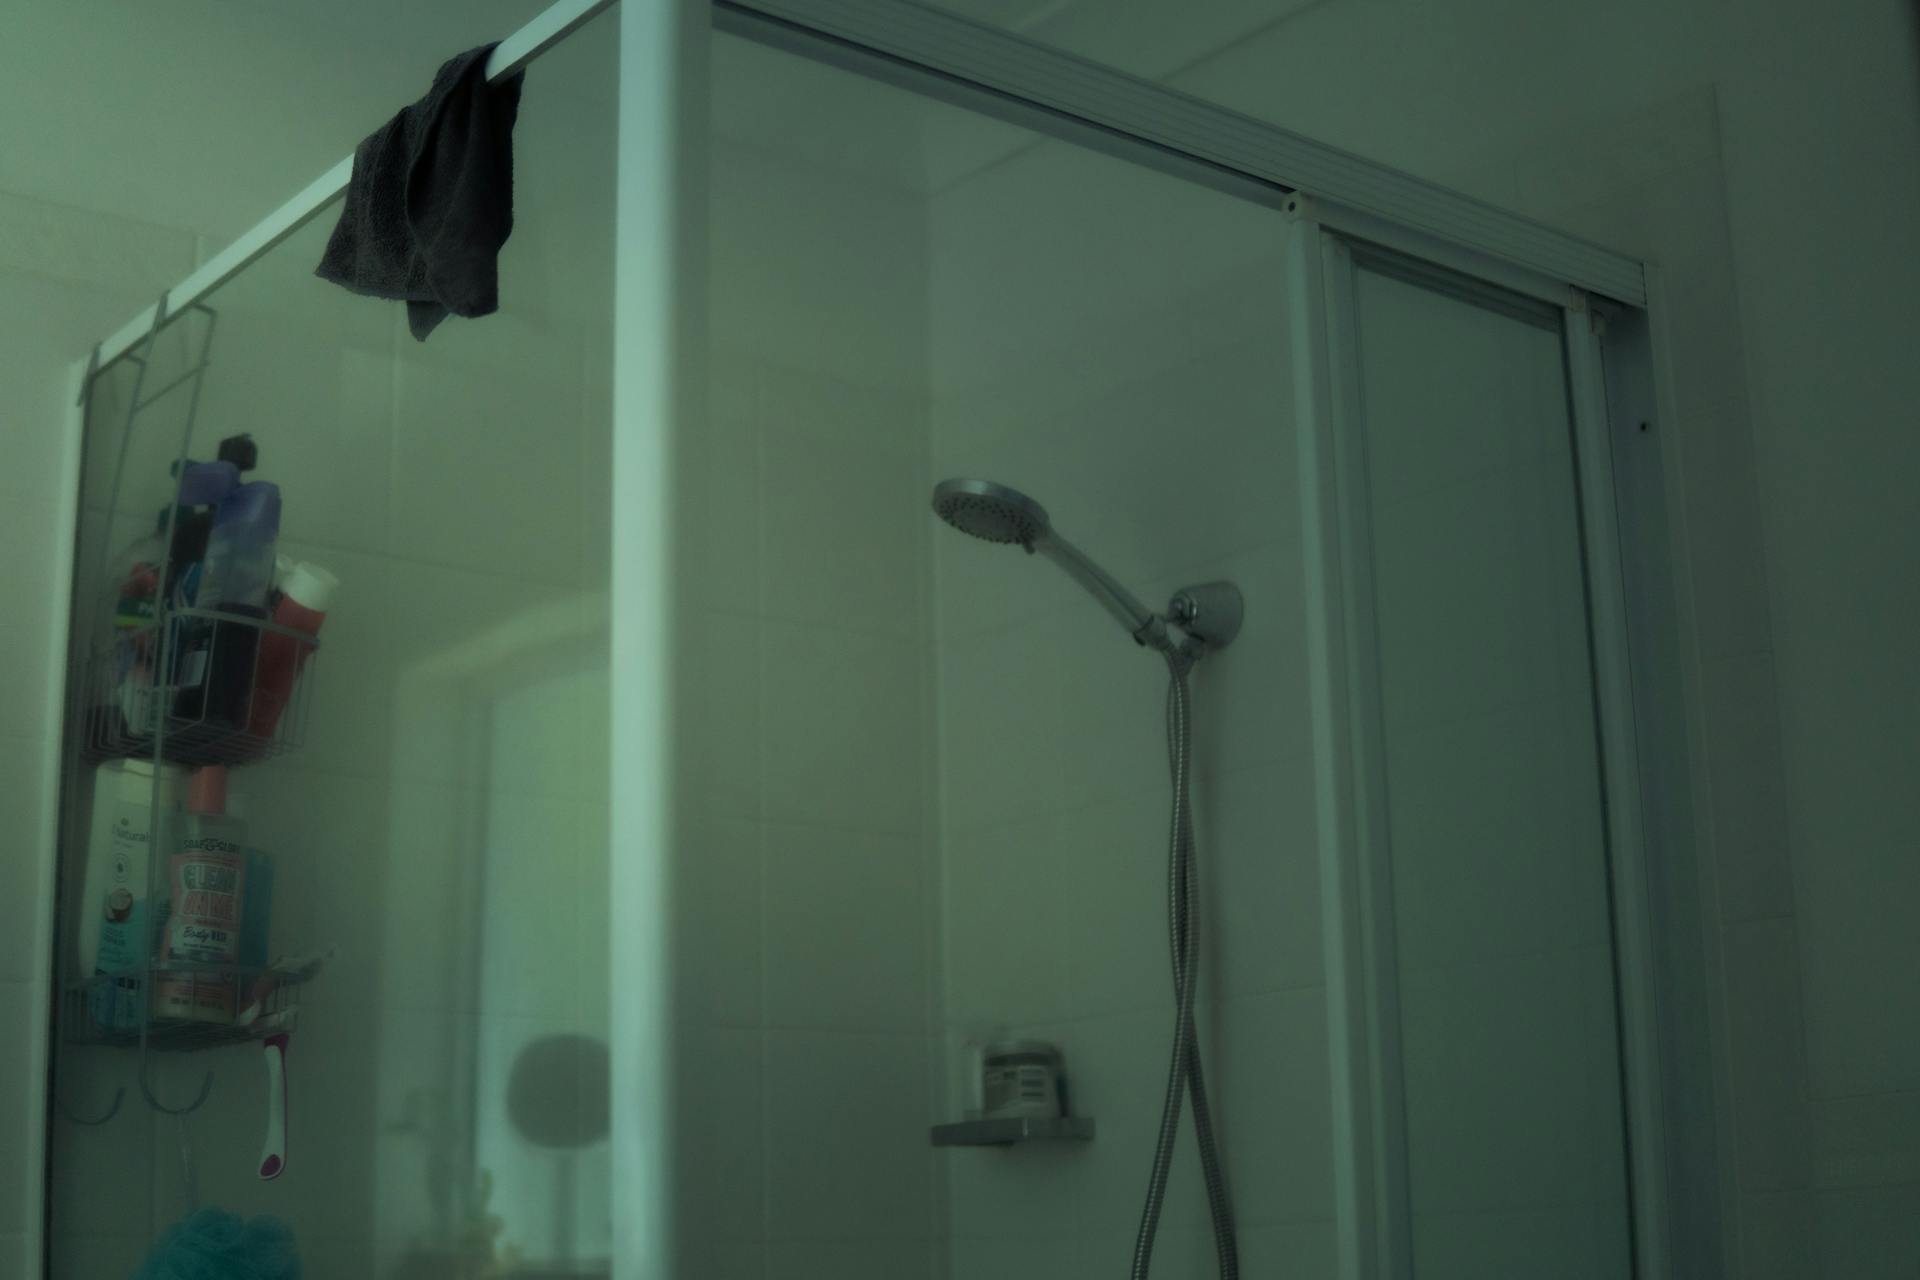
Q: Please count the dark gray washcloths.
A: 1